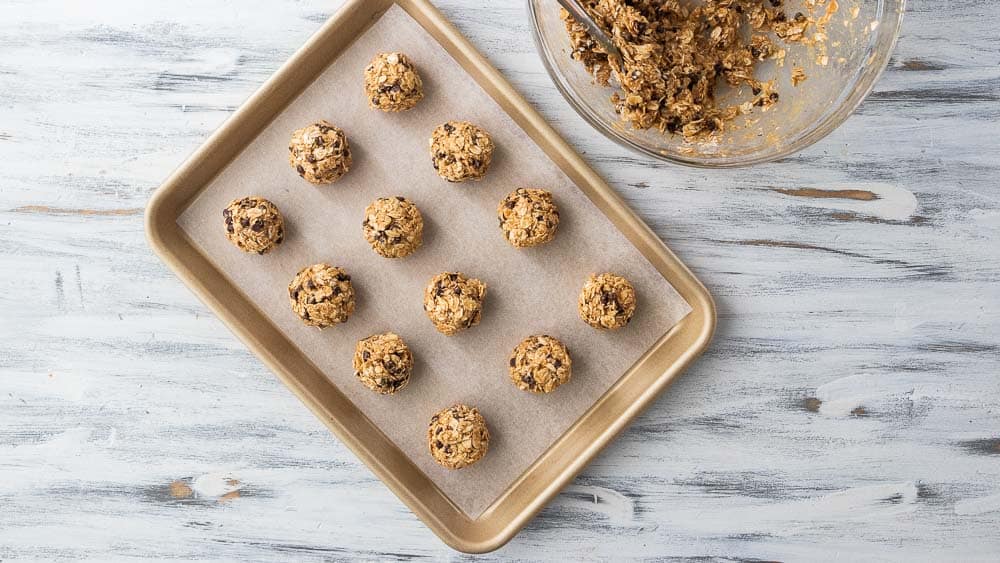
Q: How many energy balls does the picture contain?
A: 12